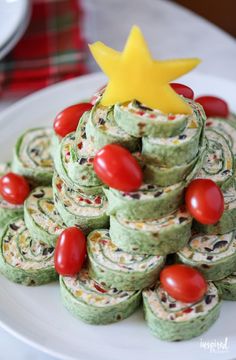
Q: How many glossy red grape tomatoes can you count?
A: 8